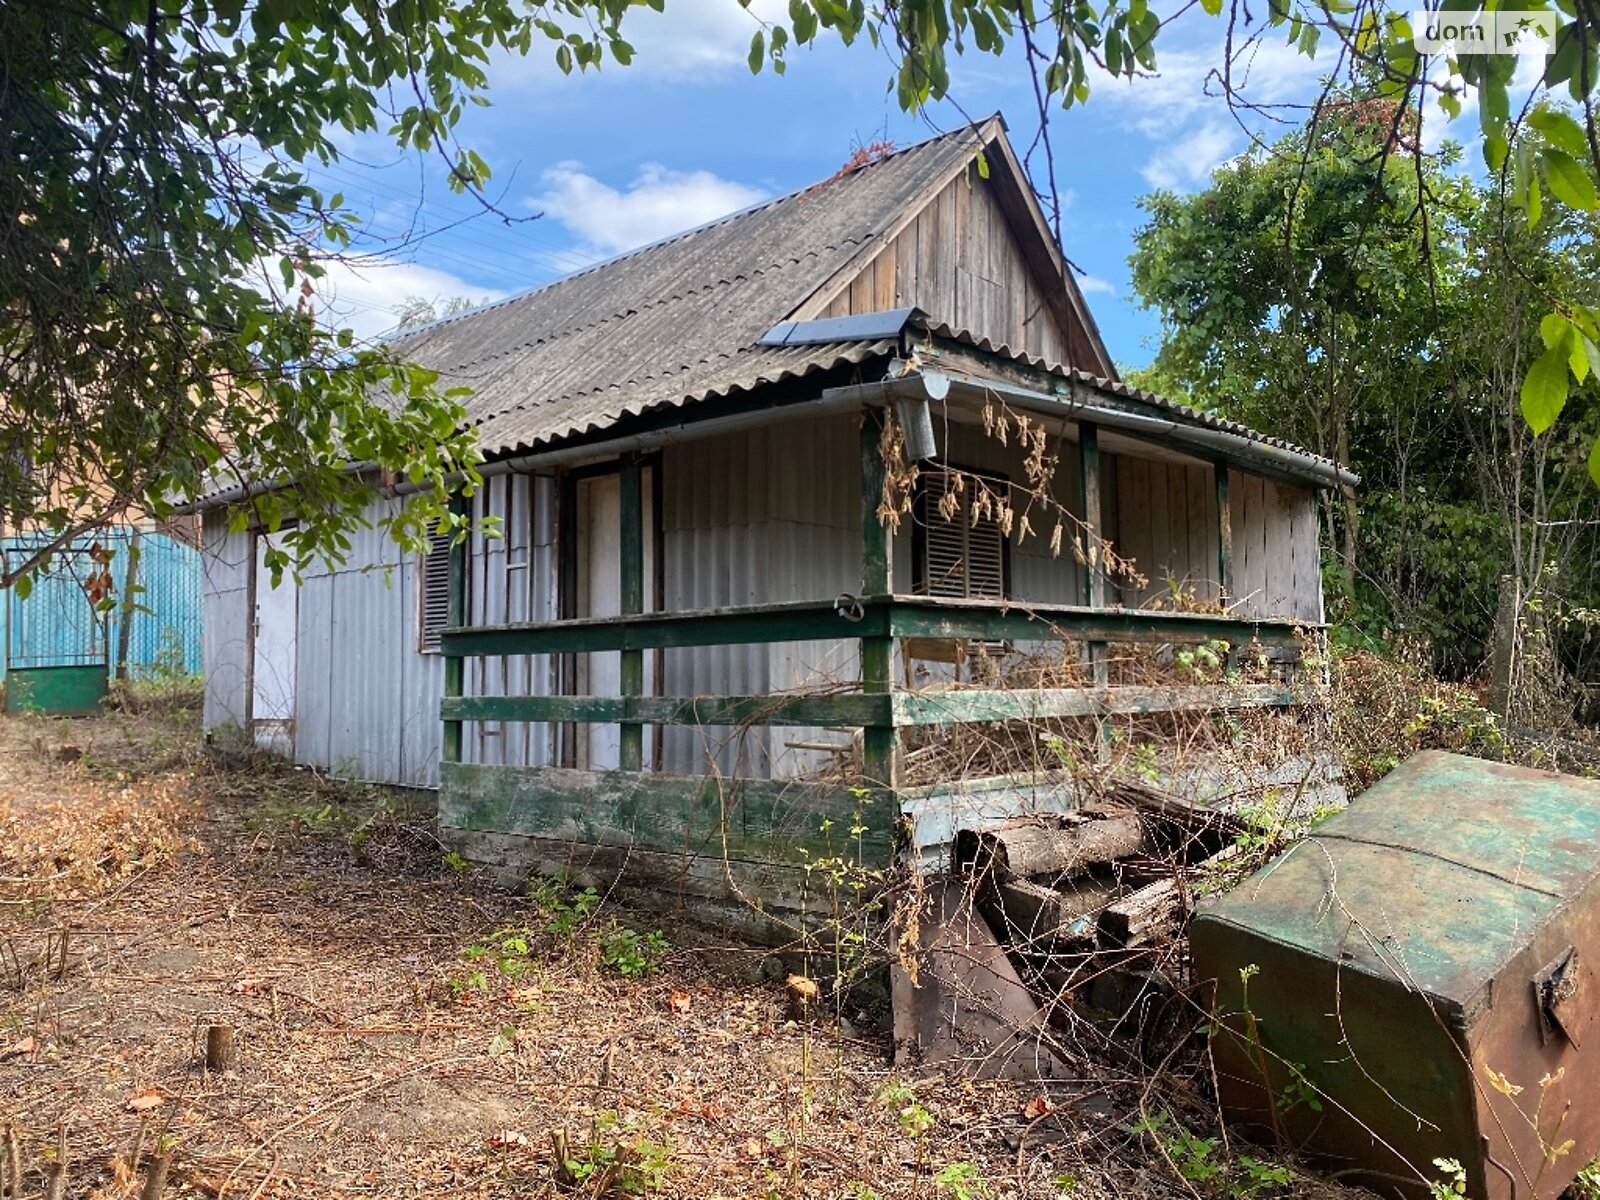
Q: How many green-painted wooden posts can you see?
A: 5